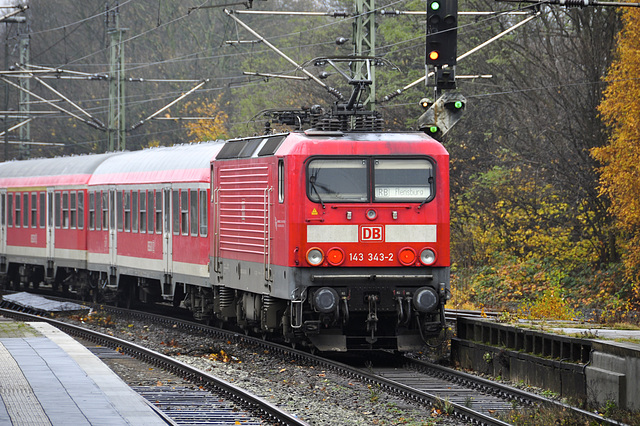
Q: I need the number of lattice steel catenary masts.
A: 3